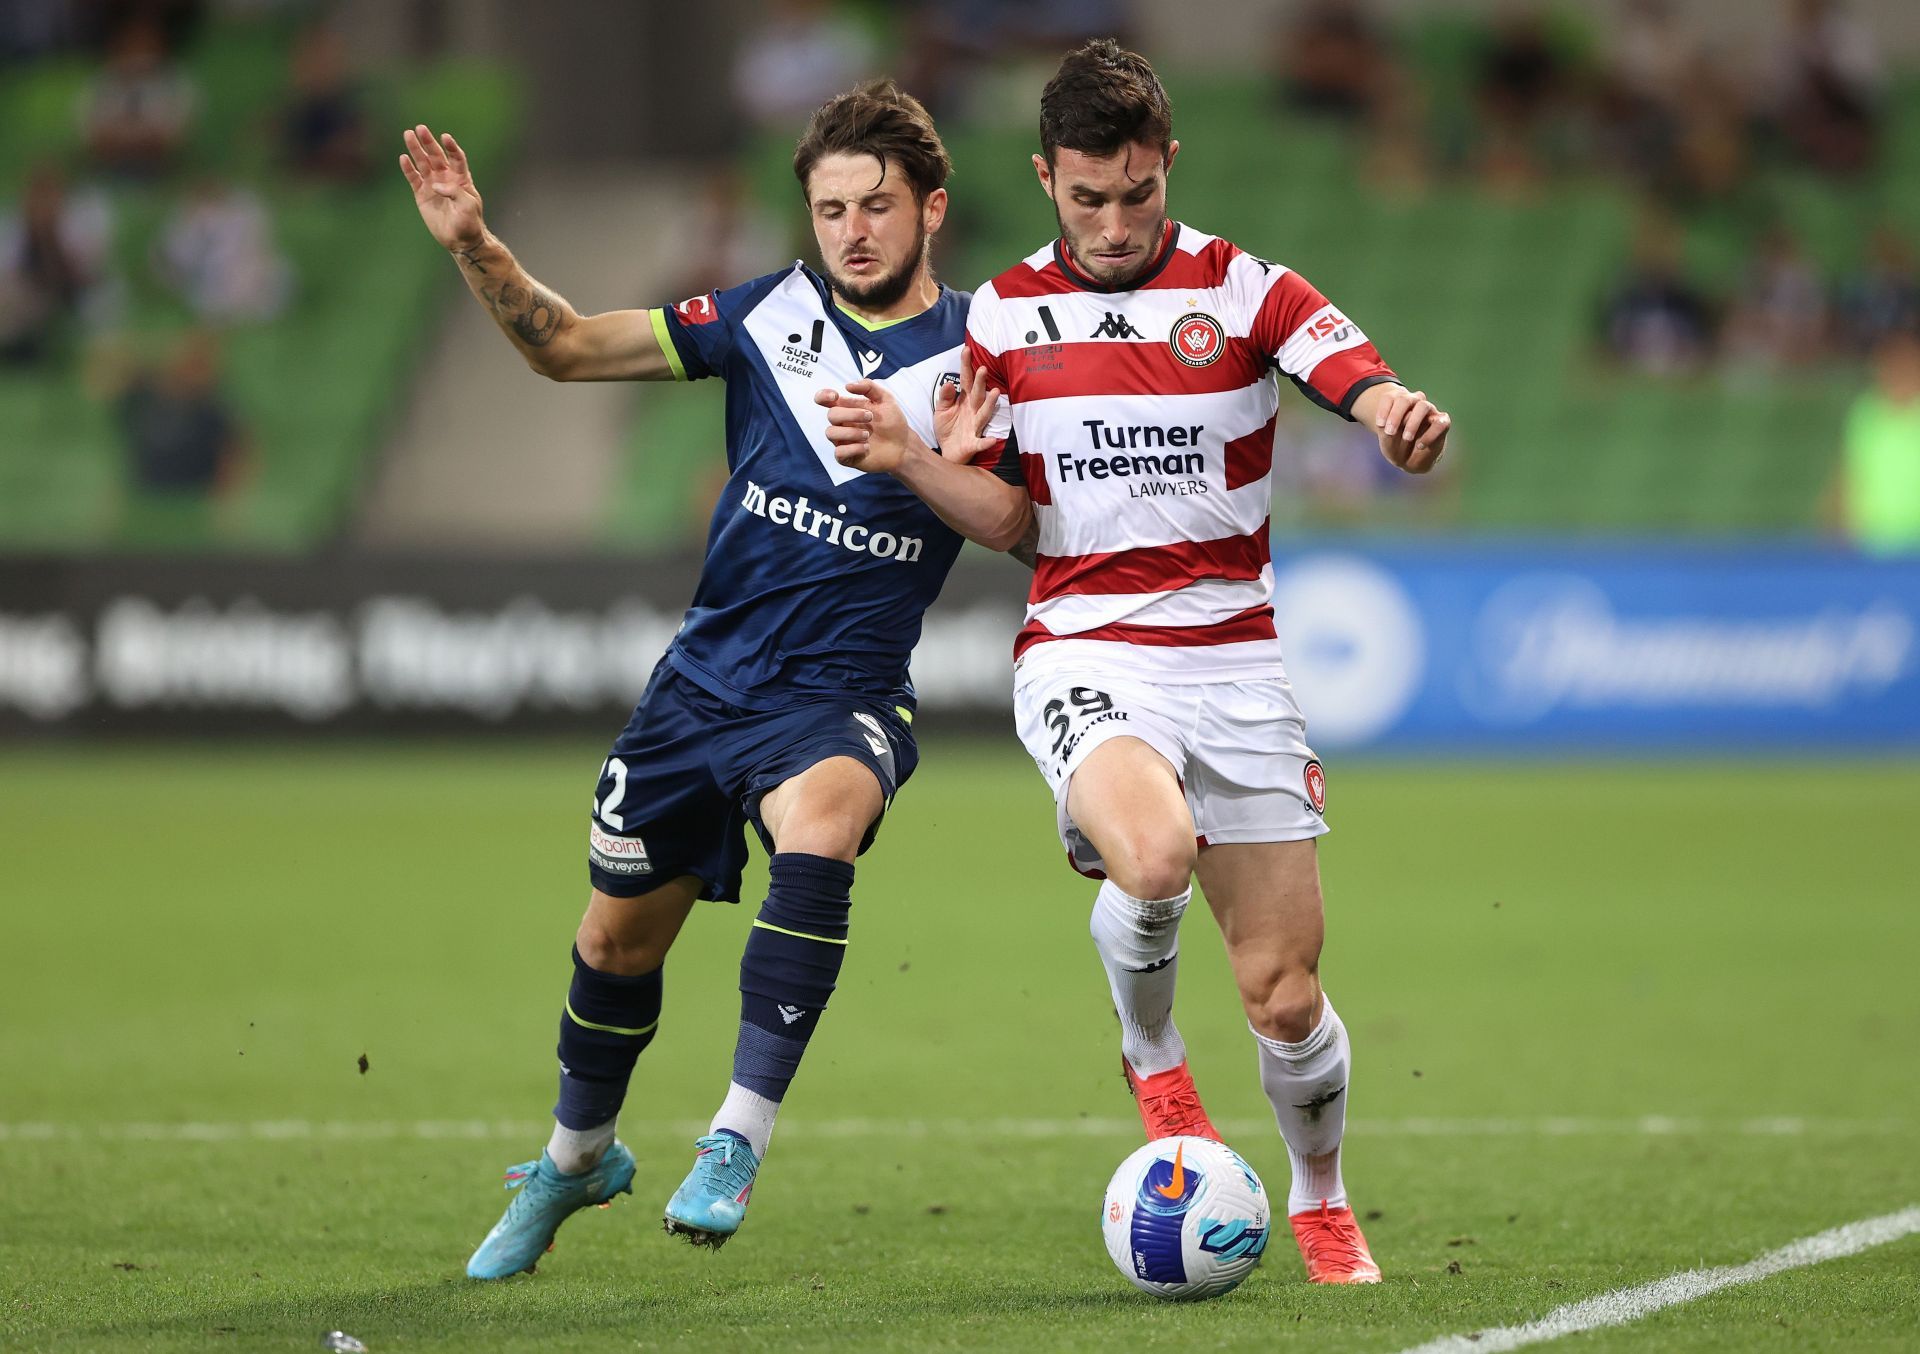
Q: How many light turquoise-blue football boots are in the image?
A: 2